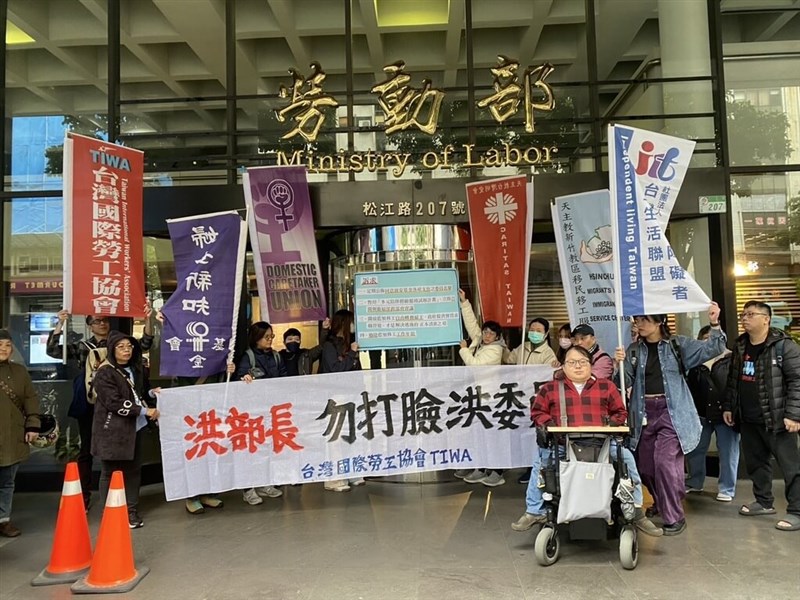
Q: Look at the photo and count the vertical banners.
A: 6